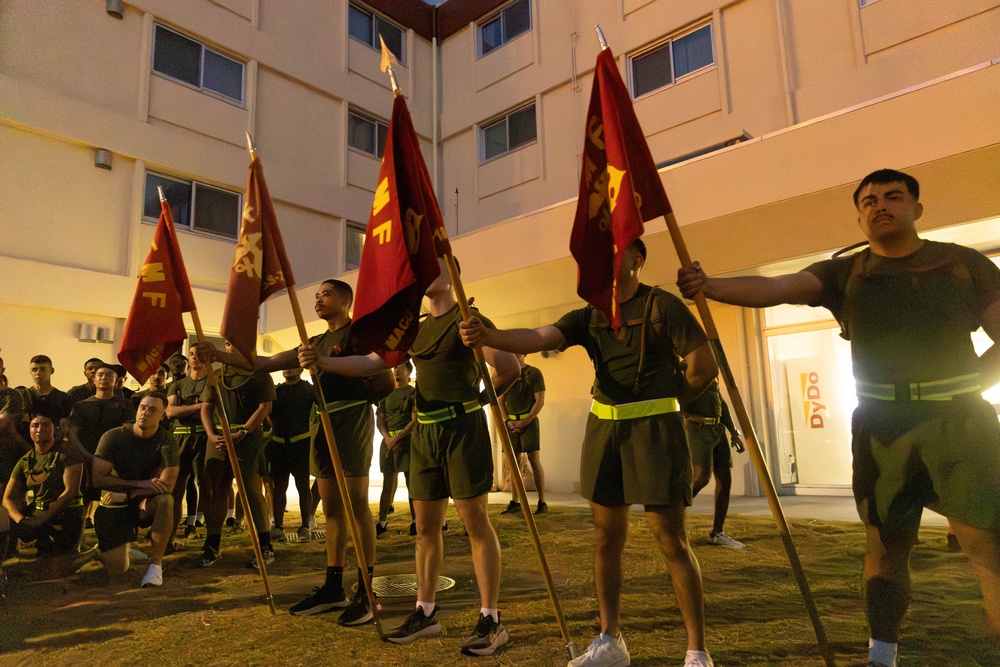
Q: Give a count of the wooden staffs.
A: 4